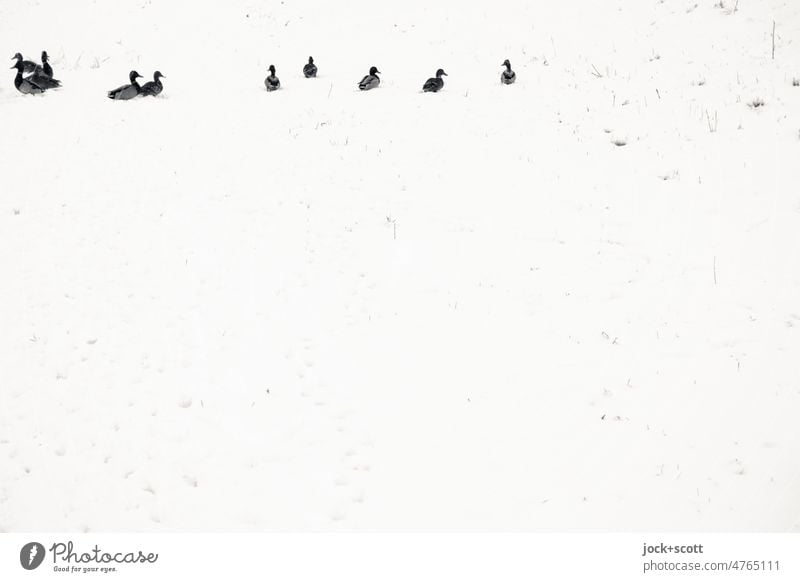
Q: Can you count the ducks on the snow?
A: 10